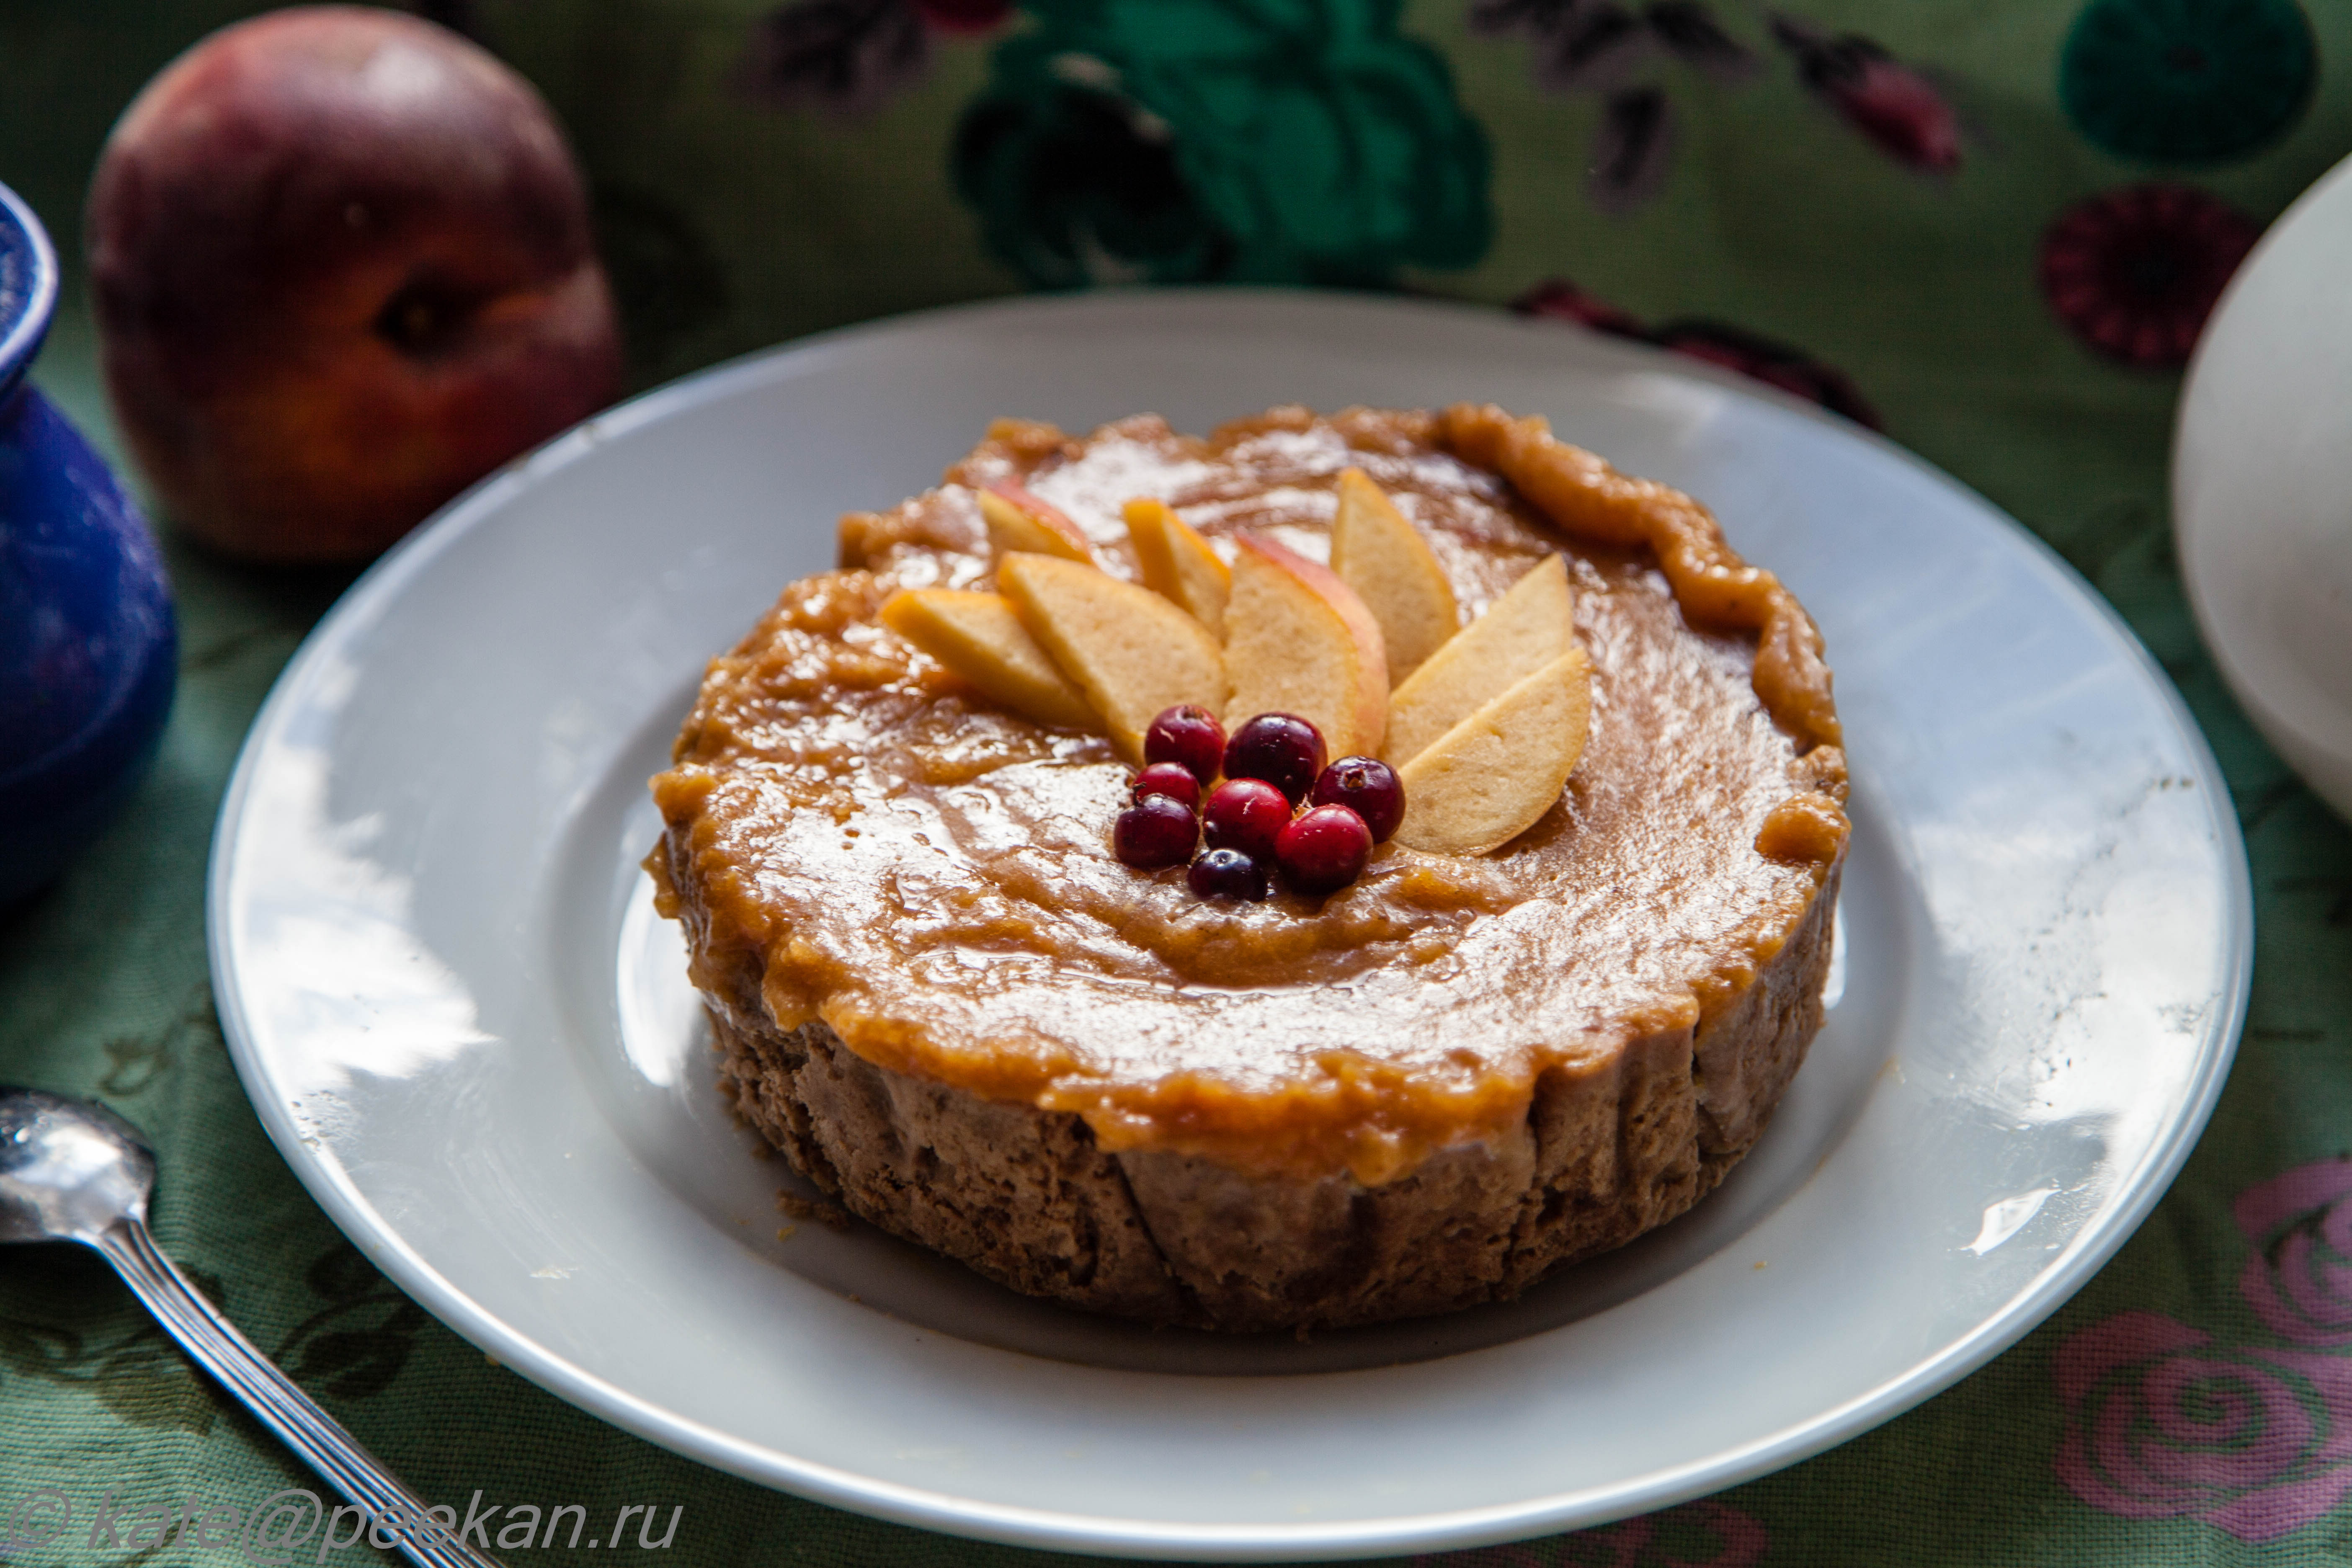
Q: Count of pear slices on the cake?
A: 8